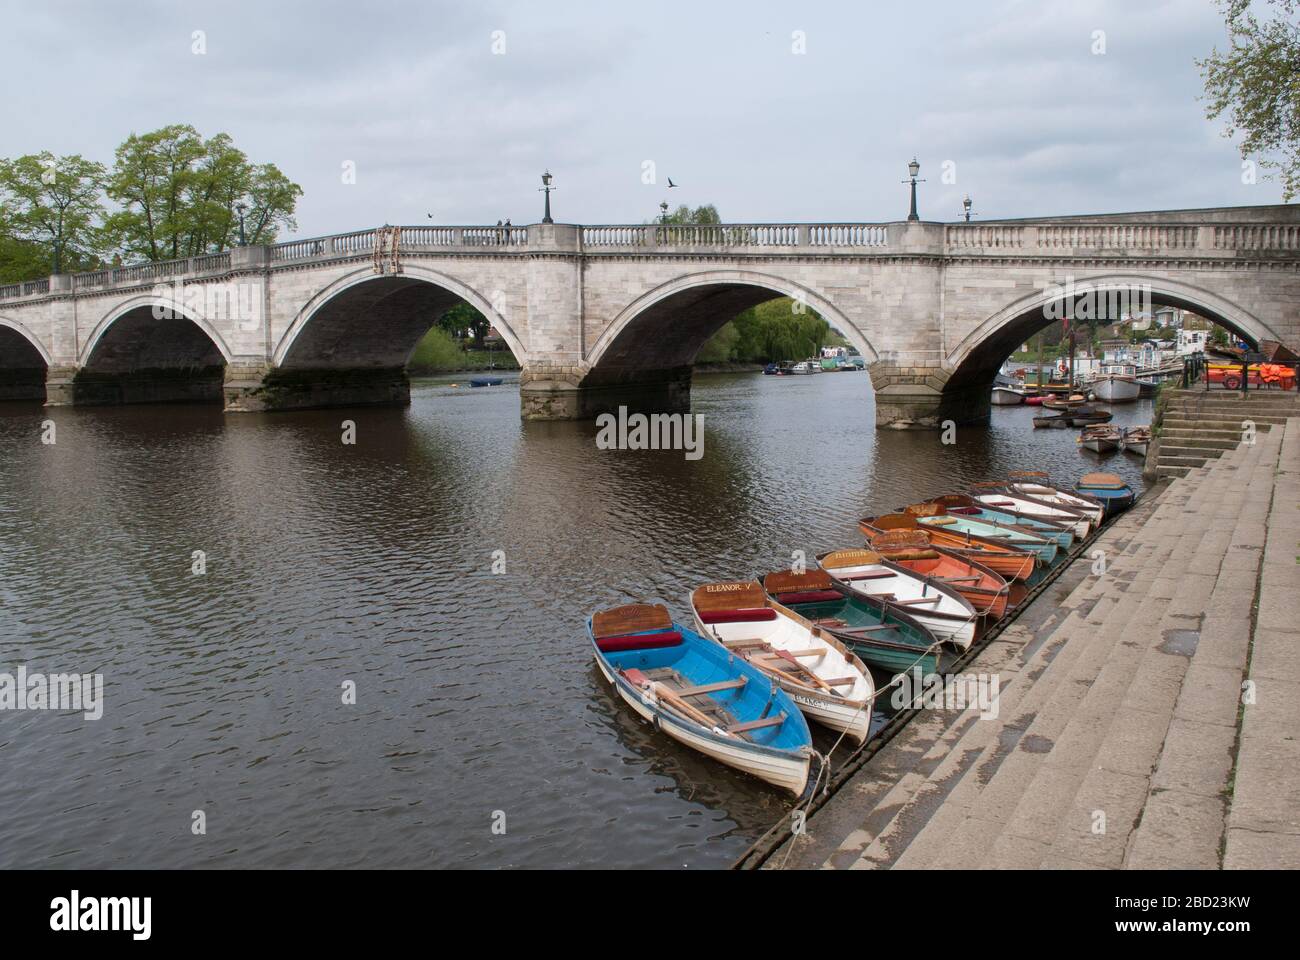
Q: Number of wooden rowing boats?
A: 11